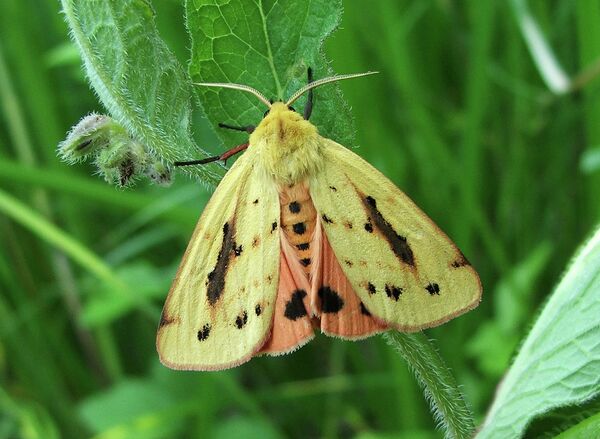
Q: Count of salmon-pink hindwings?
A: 2